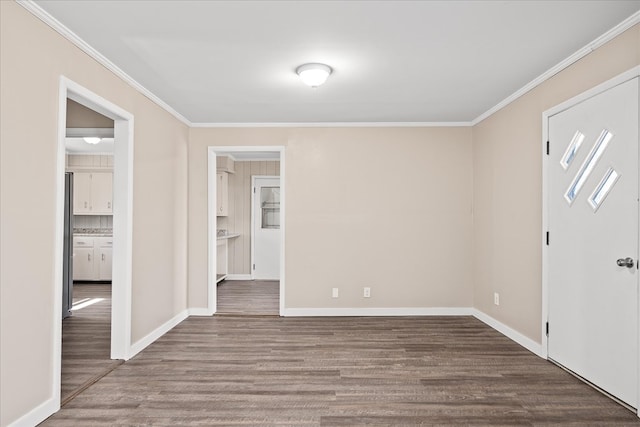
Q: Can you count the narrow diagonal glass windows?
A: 3